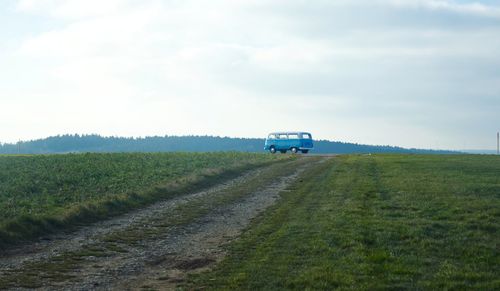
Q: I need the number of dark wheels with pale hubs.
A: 2